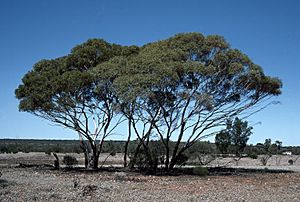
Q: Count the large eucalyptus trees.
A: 2